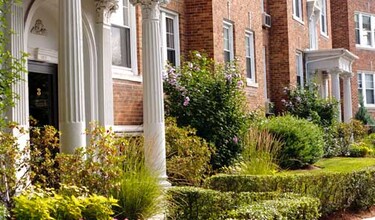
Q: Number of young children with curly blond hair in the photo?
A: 0